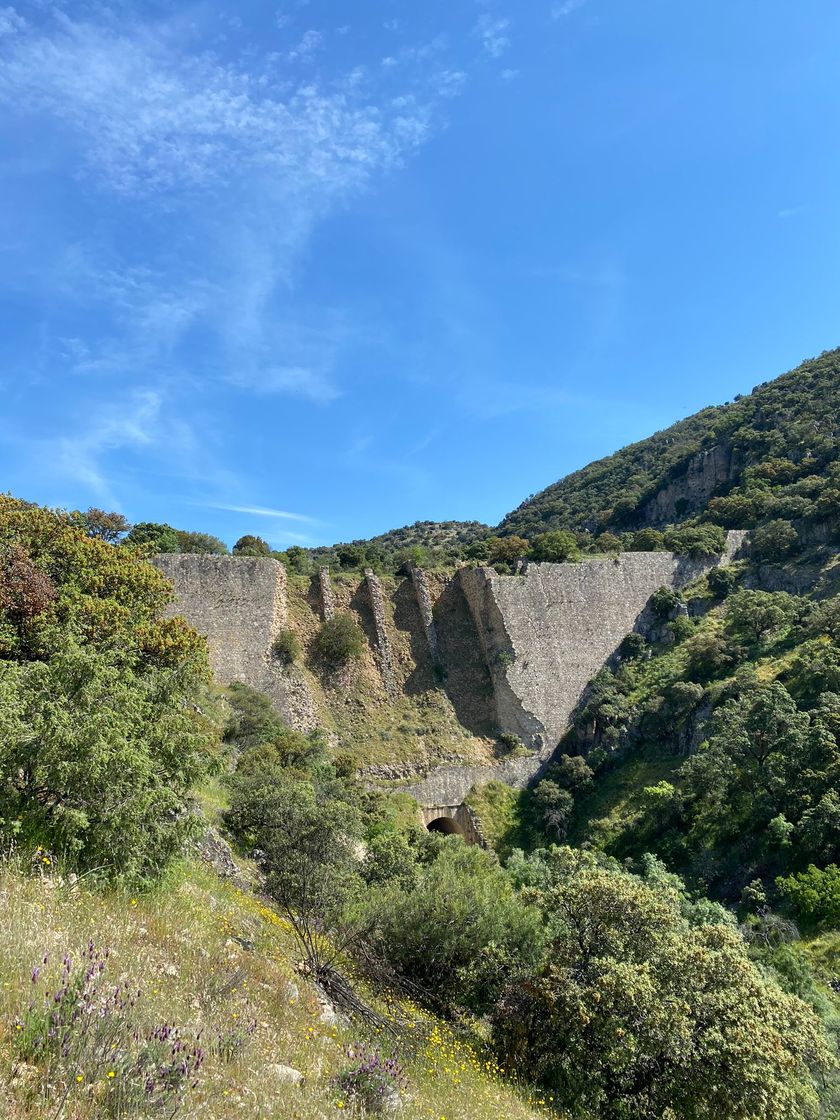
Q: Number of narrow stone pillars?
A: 3